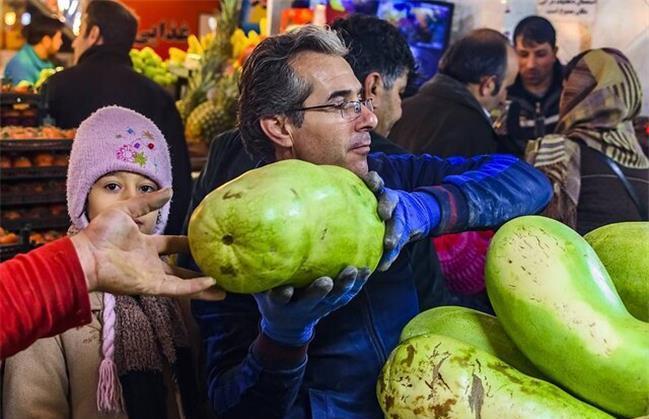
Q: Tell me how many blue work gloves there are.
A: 2